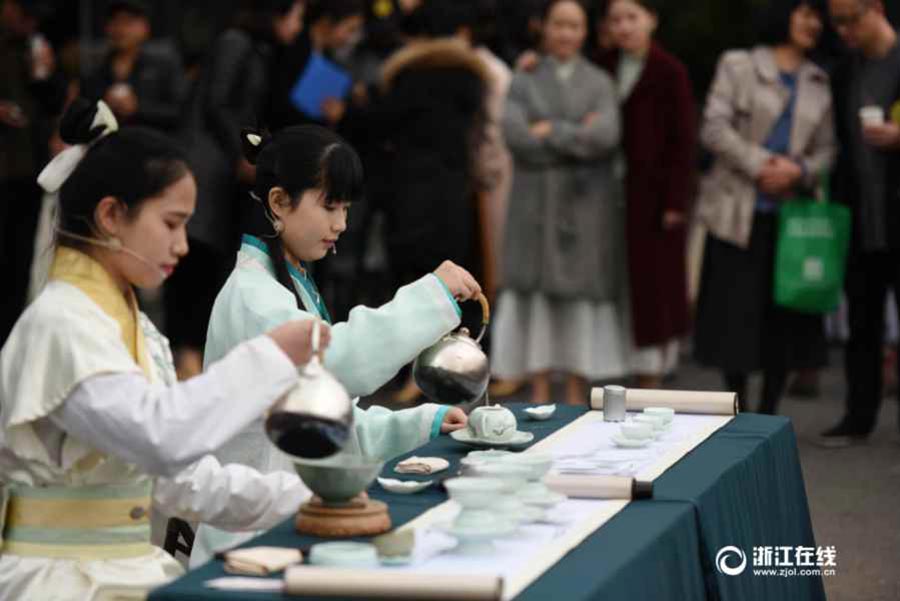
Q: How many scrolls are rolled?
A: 3